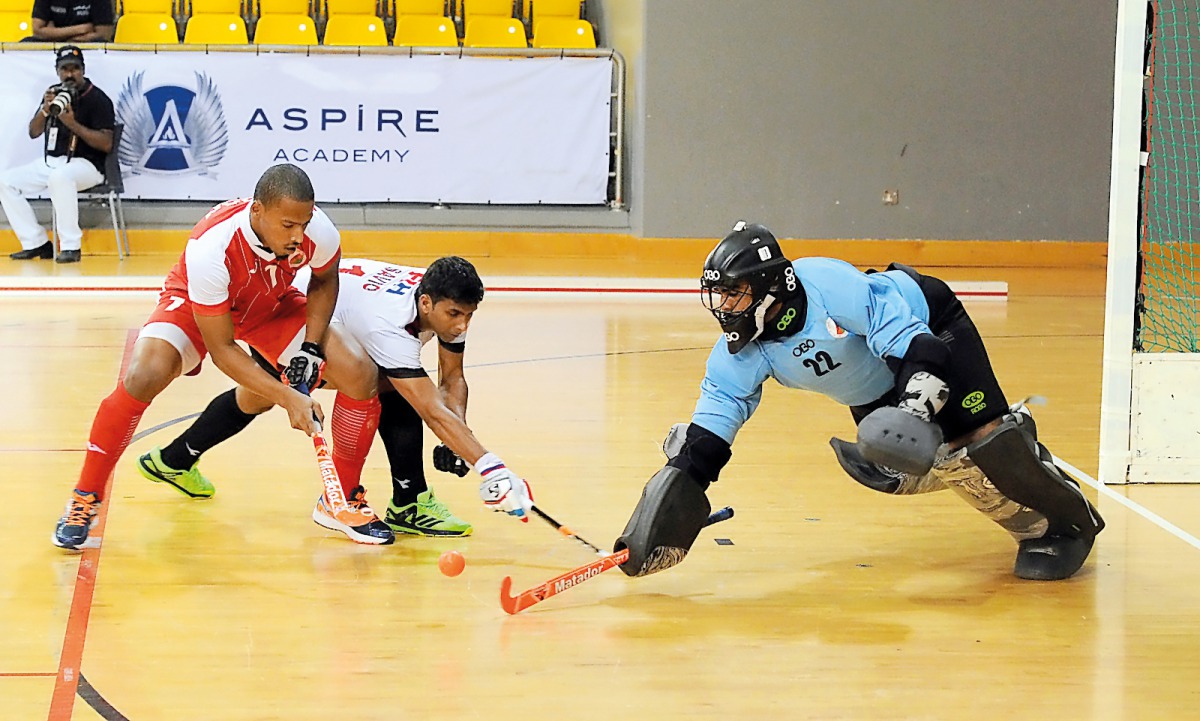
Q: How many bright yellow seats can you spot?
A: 8